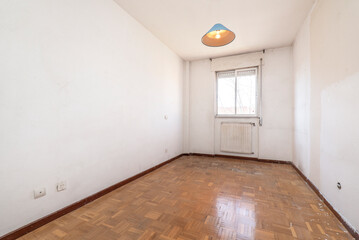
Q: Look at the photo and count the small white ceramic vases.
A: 0